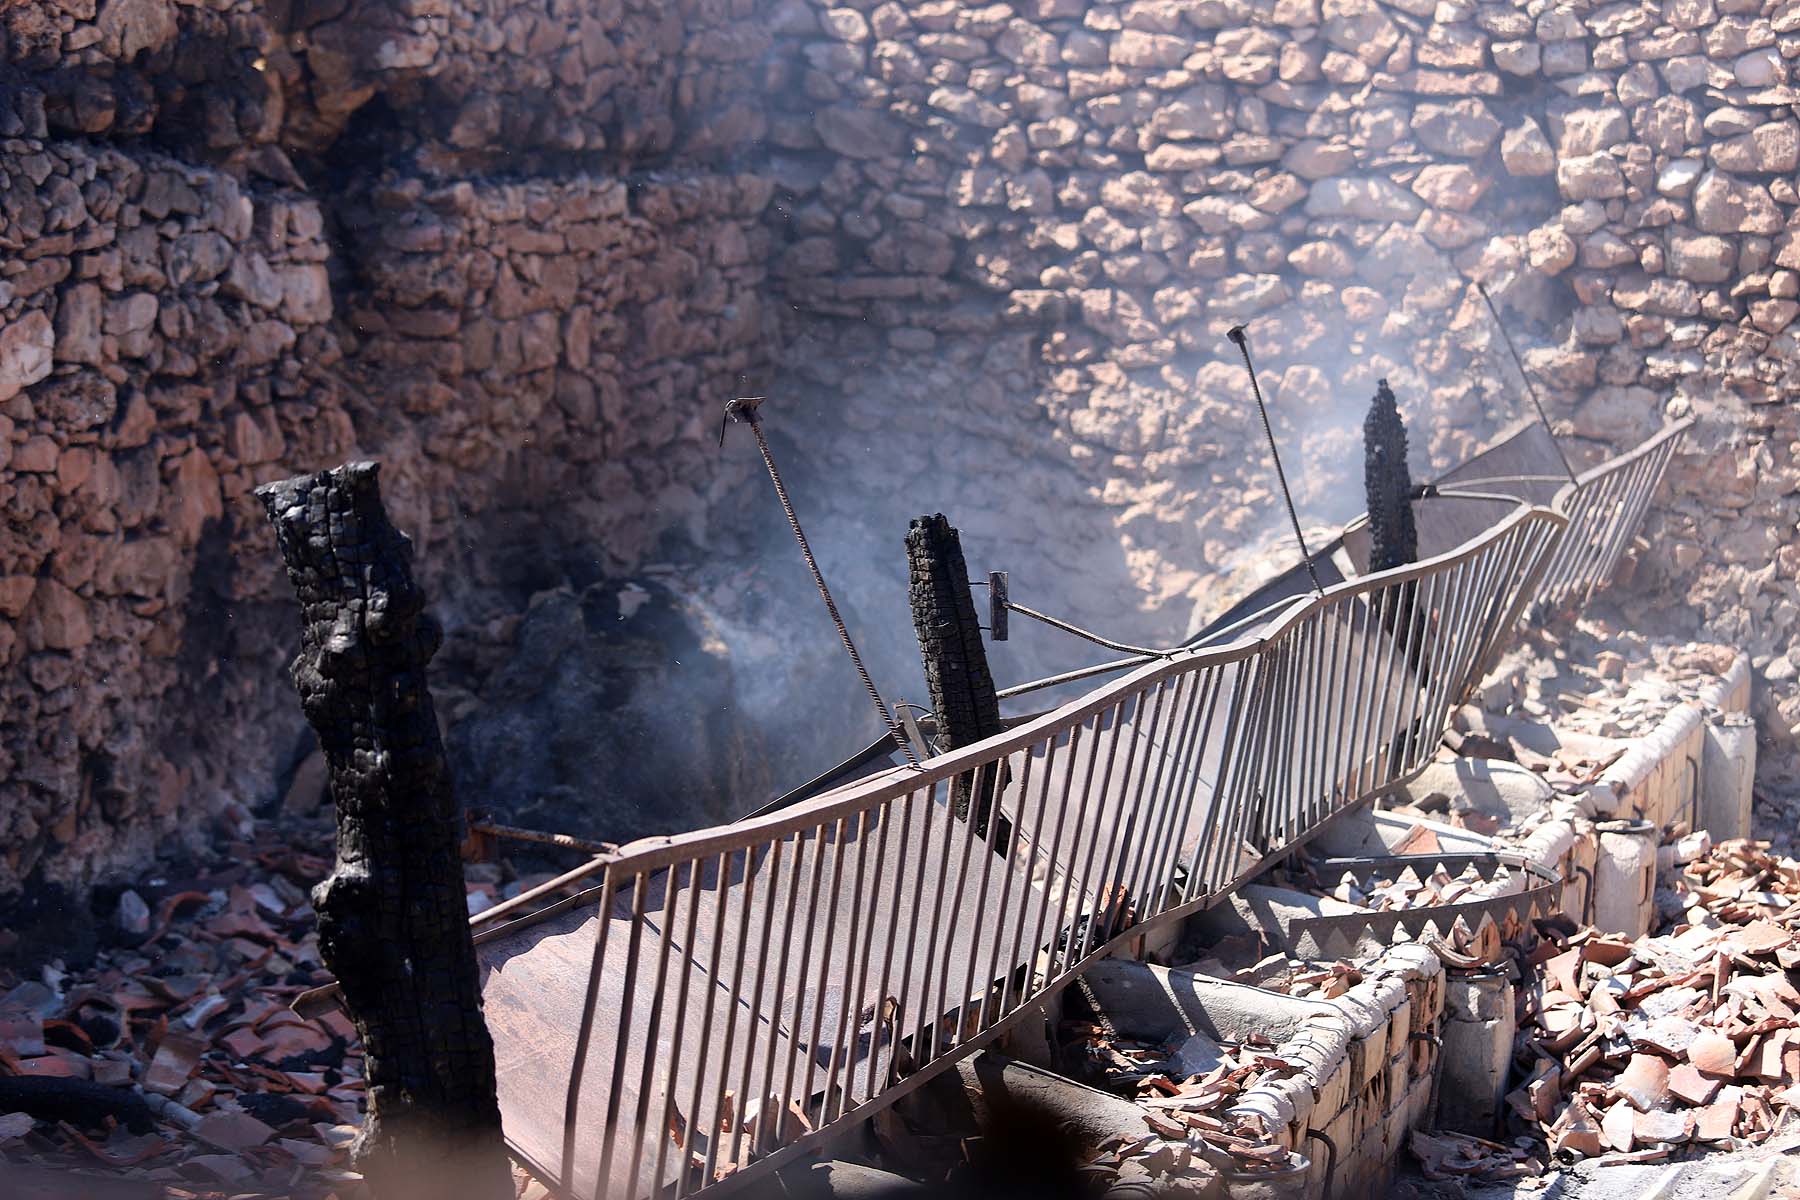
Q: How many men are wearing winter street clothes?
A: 0